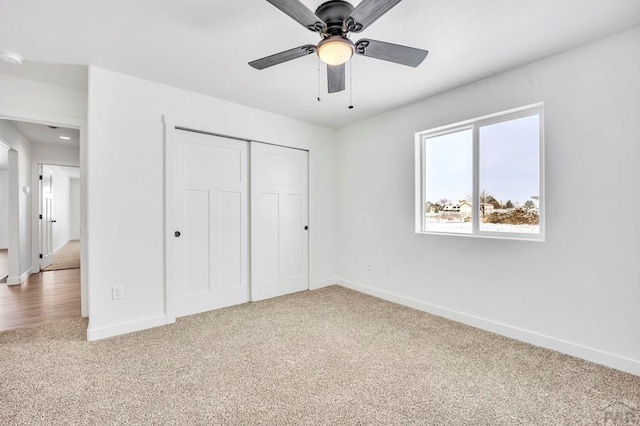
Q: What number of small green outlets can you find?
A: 0